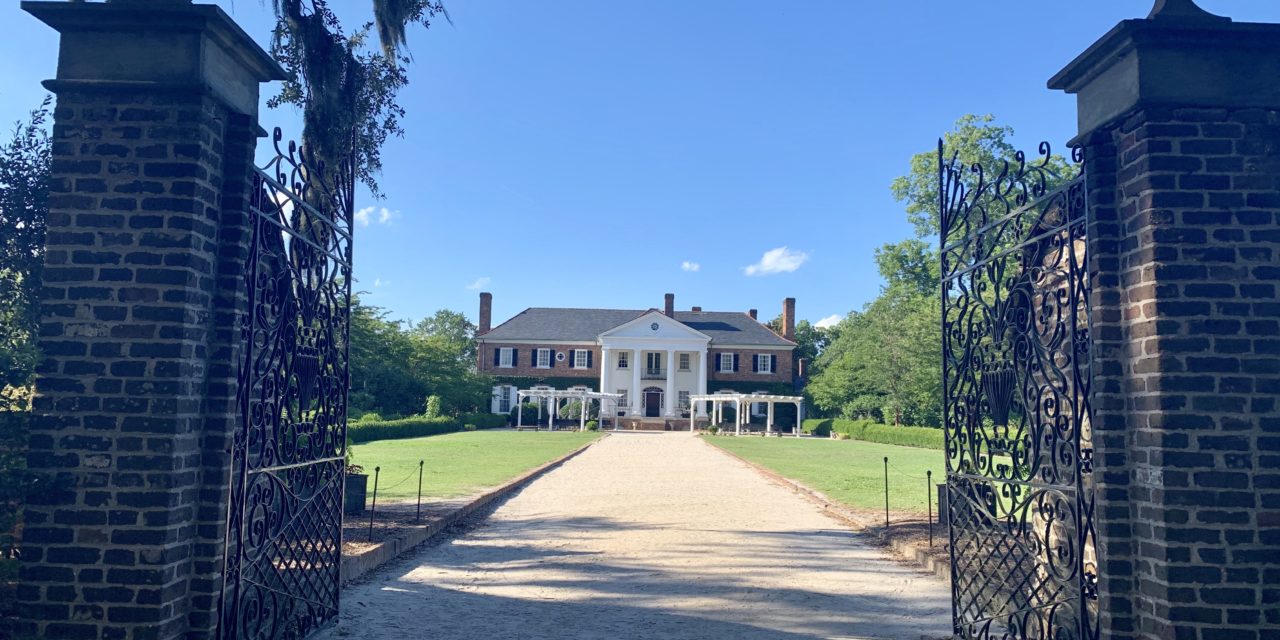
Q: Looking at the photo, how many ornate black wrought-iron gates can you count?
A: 2